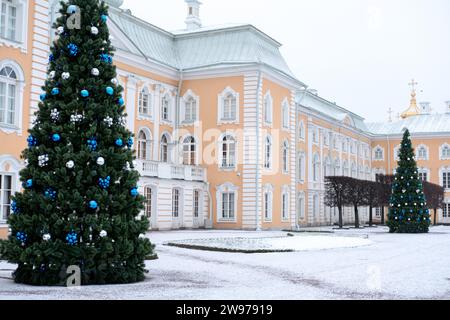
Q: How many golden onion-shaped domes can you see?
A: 1